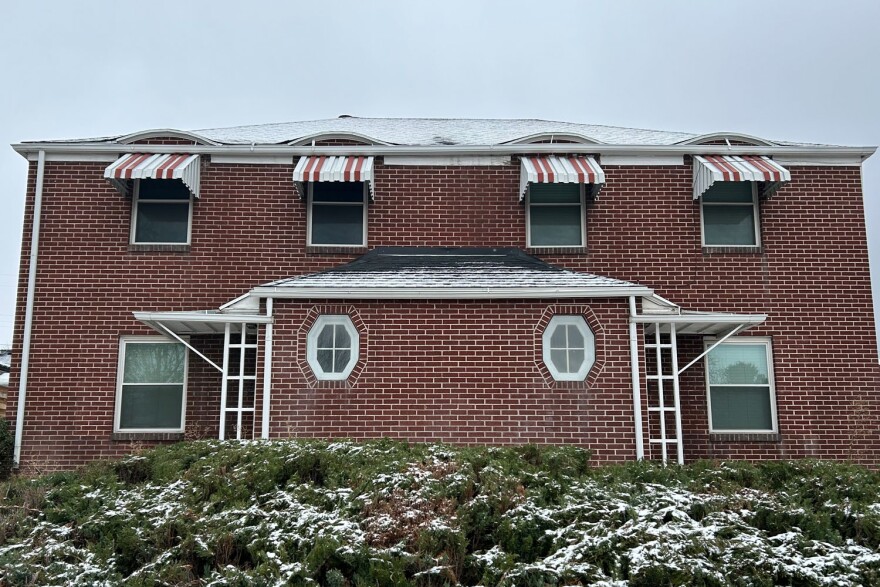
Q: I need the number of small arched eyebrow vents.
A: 4